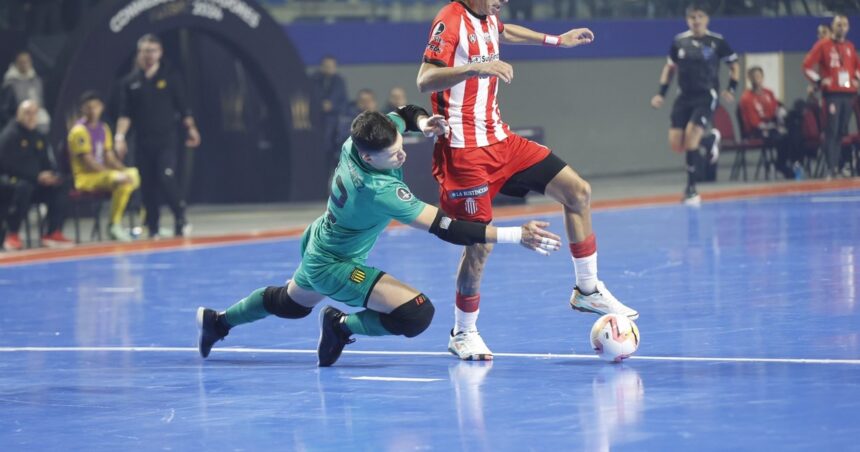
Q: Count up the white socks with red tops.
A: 2